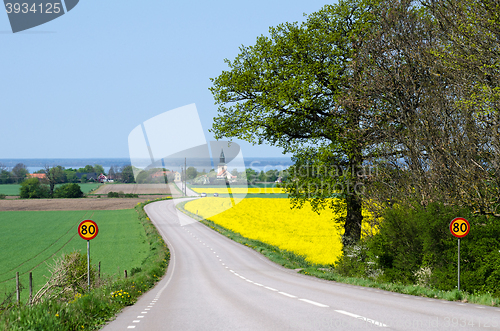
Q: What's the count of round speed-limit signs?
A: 2